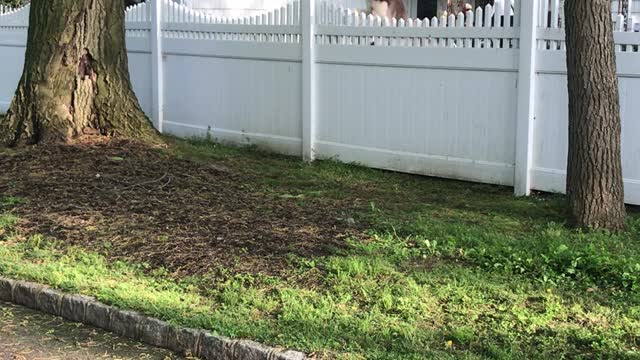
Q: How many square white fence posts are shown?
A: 3